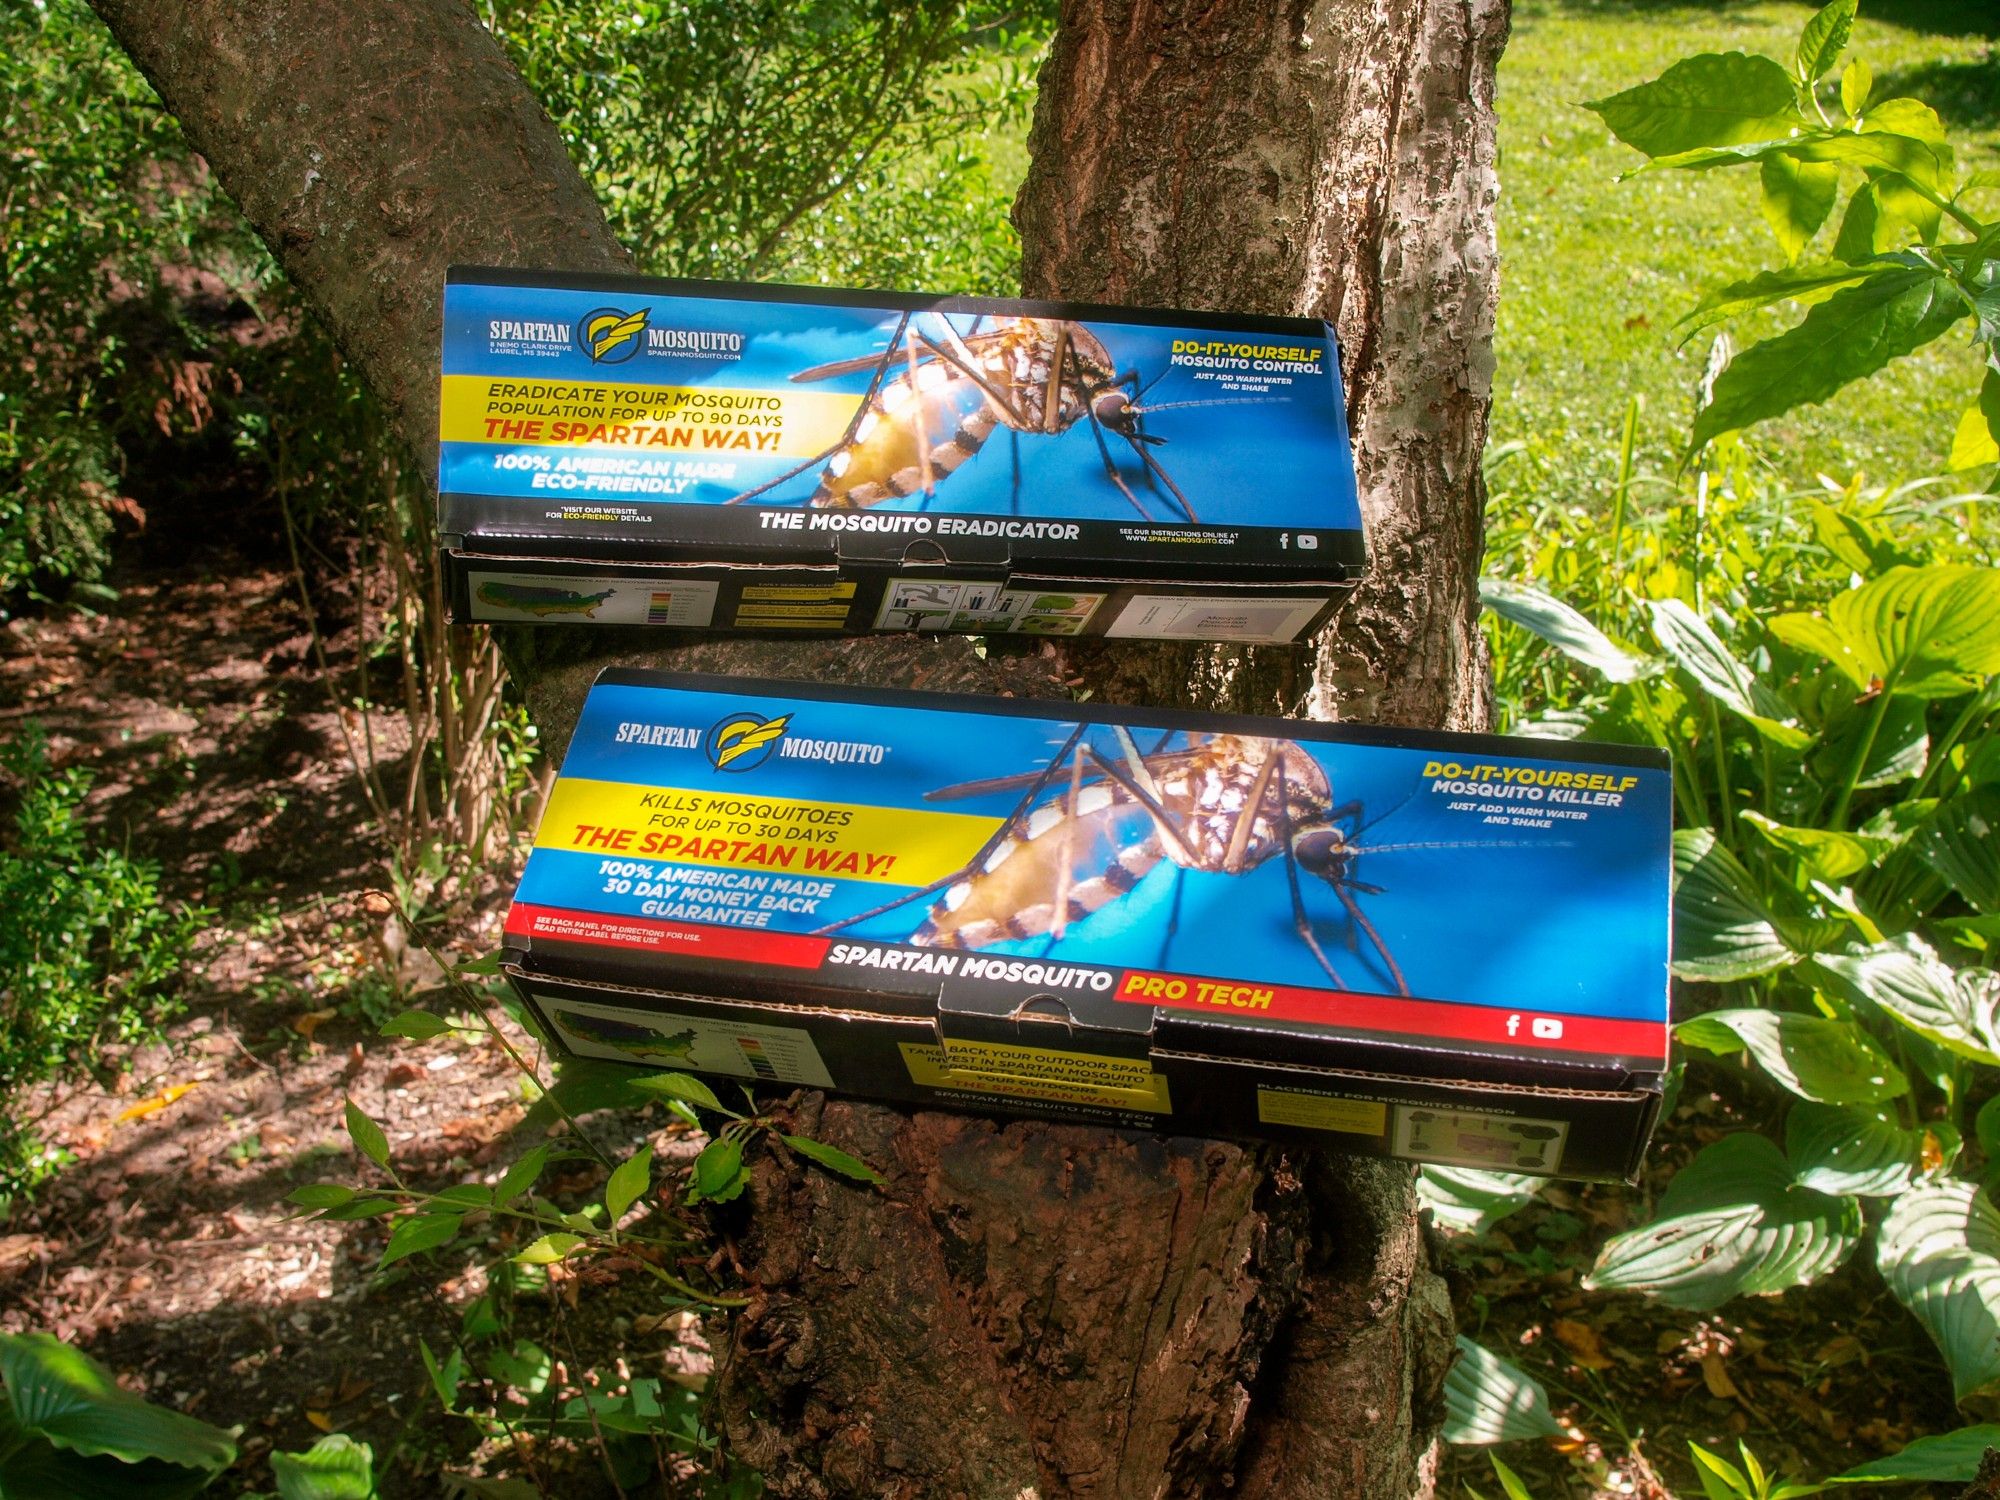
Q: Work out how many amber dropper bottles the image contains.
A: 0